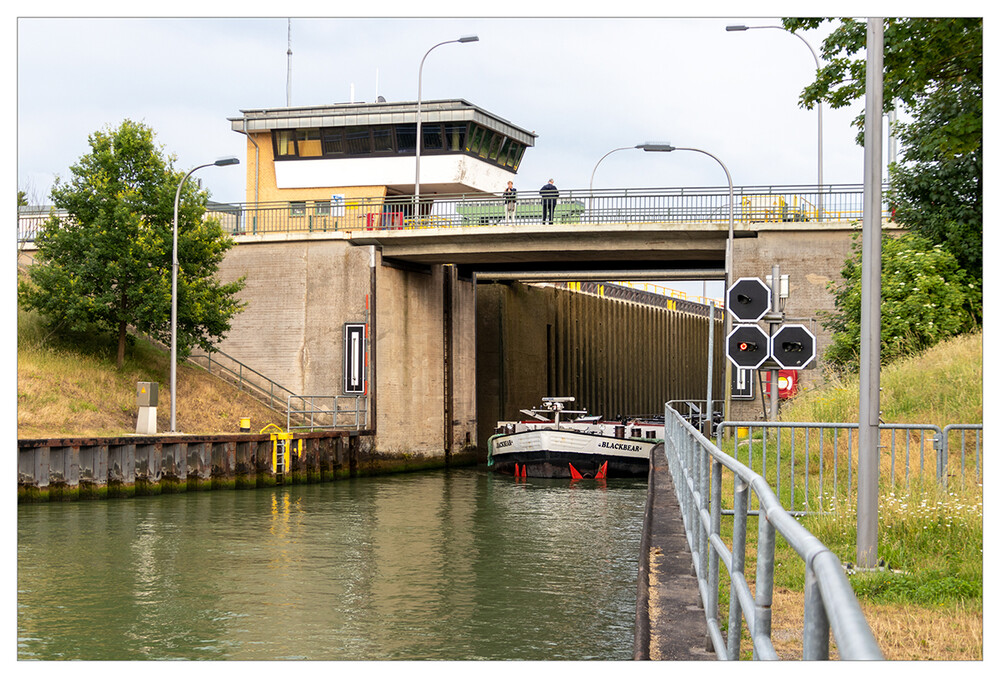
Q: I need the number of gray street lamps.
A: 5